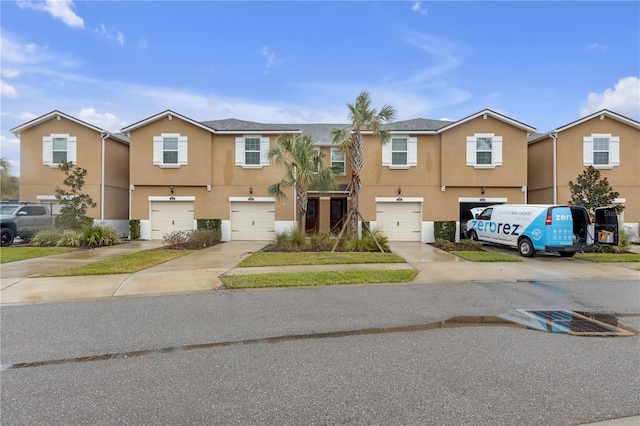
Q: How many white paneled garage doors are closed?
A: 3